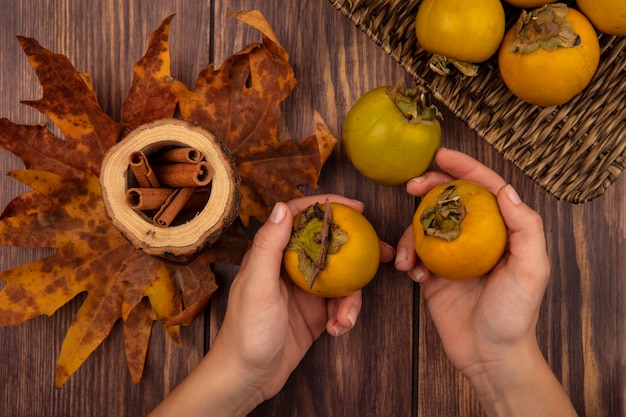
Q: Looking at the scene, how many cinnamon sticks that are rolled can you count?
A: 5